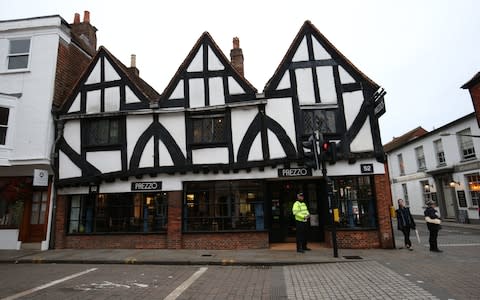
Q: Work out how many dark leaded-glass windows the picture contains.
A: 3